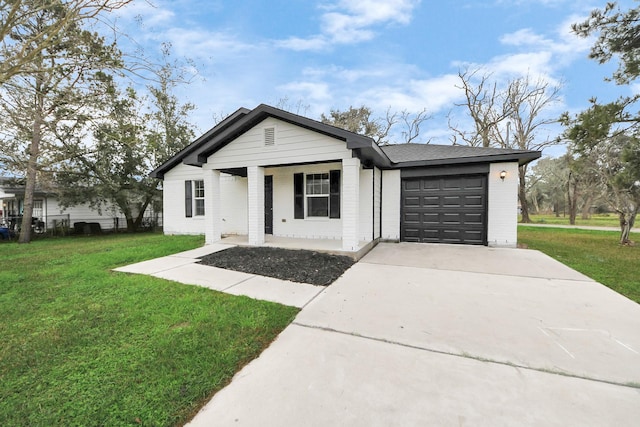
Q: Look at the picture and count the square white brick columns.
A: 3